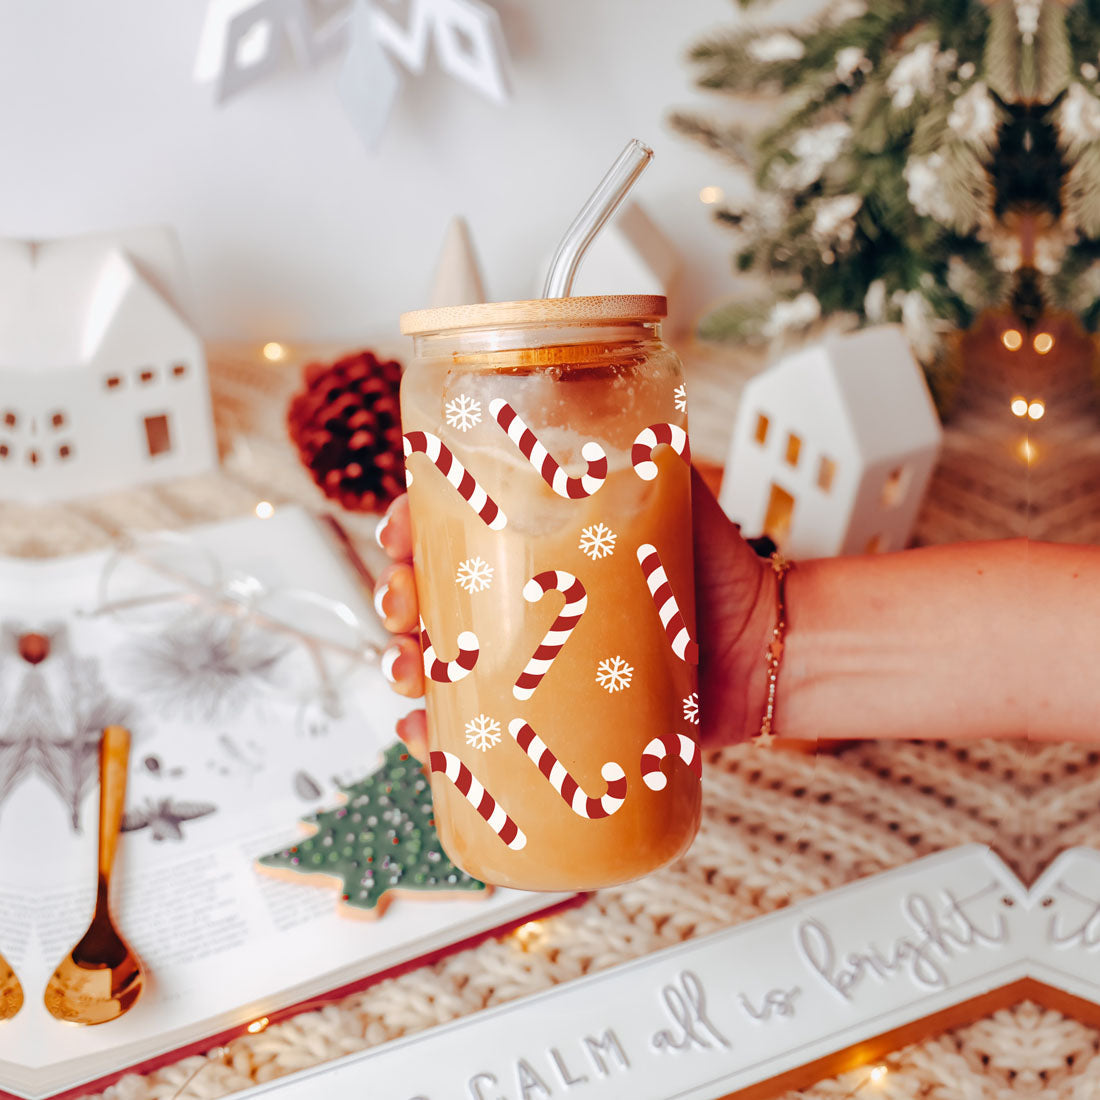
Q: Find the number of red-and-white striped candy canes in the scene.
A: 9